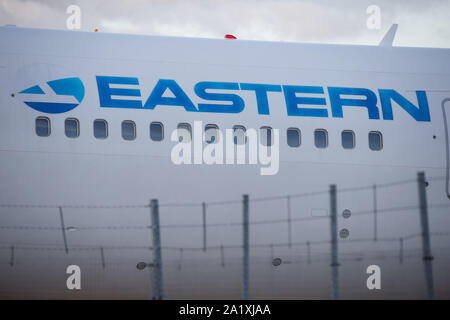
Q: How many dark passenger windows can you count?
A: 13